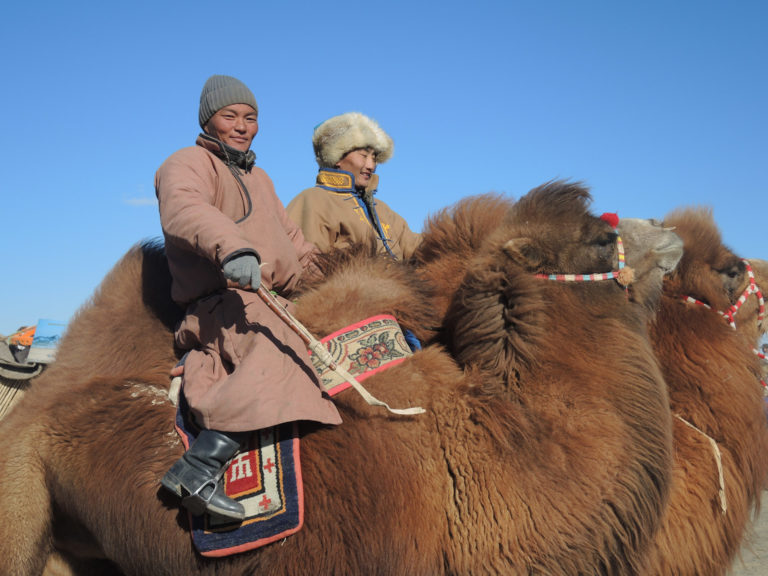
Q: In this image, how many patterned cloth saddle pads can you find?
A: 2